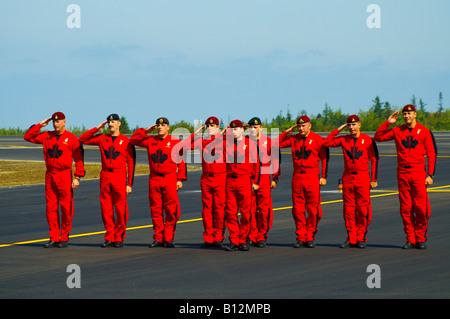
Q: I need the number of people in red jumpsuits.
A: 9